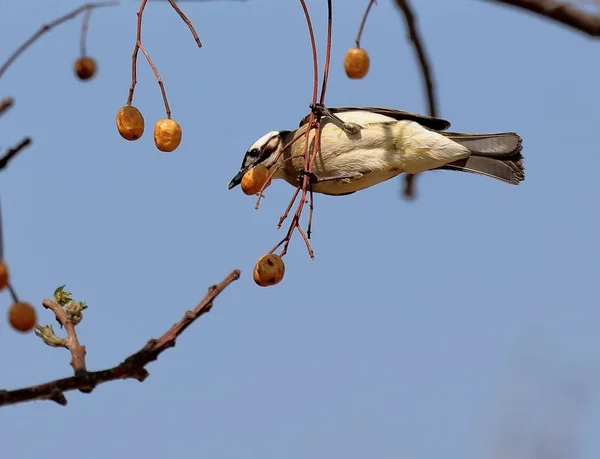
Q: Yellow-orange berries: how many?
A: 8